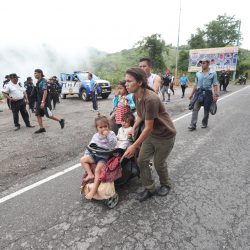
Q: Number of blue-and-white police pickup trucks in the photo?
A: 1